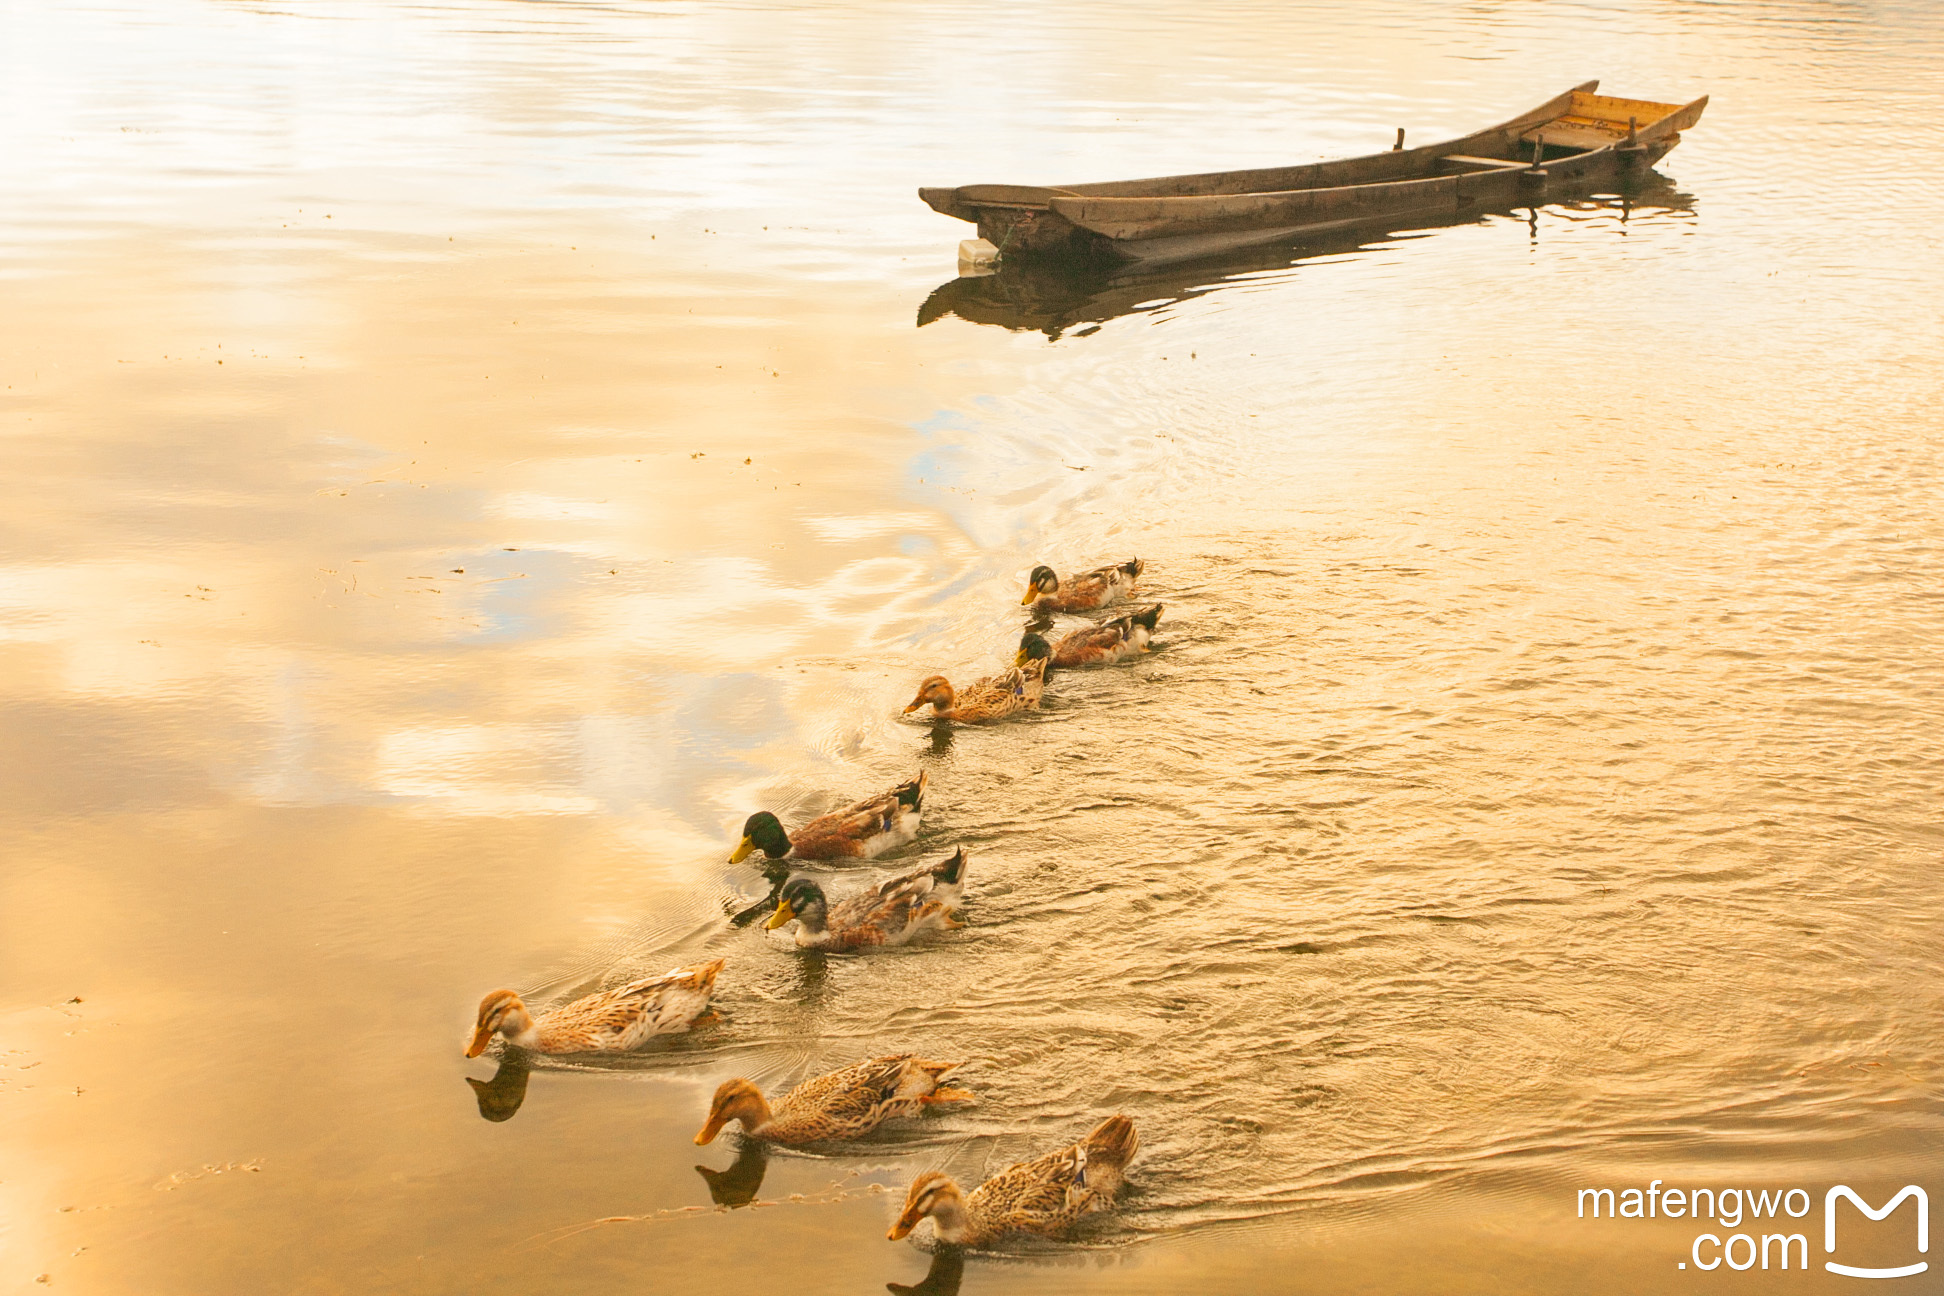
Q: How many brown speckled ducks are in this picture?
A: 4